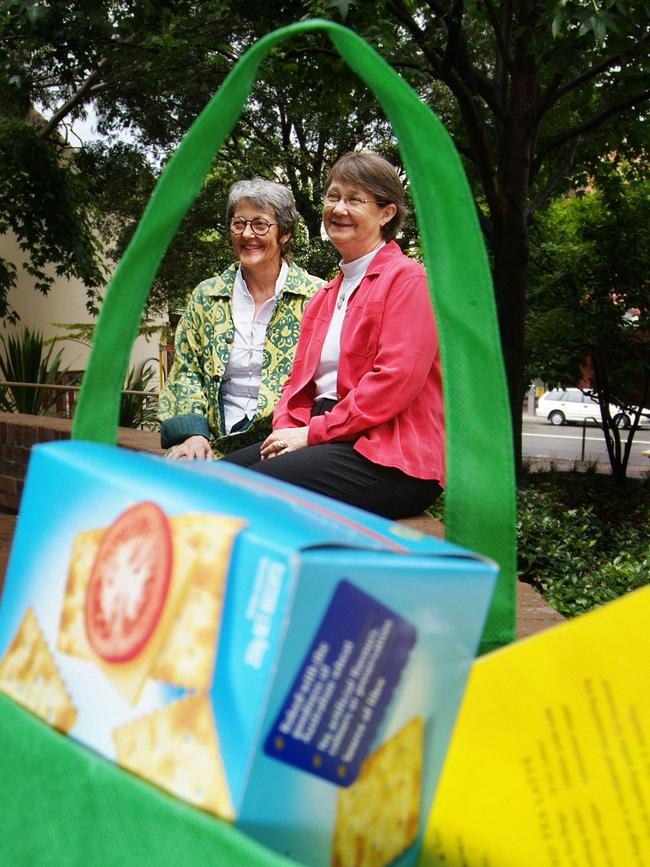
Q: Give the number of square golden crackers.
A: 4